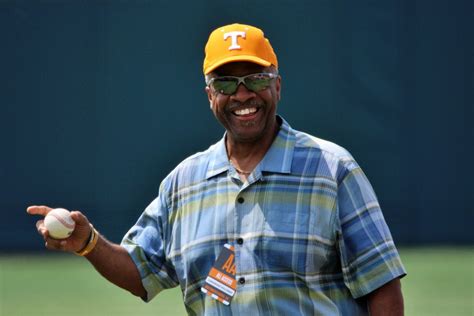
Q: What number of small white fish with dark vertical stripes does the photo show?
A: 0